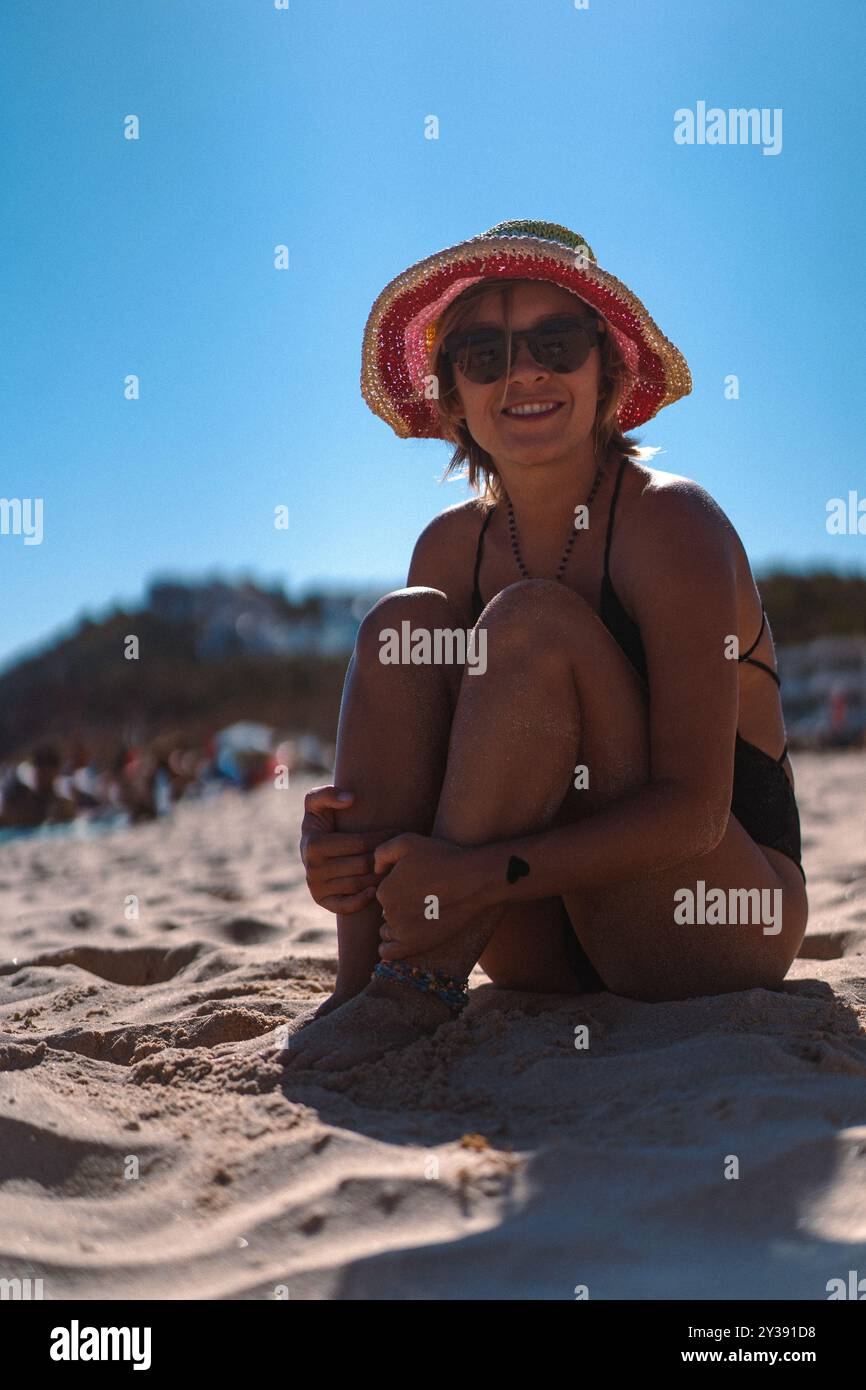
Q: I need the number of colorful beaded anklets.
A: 1